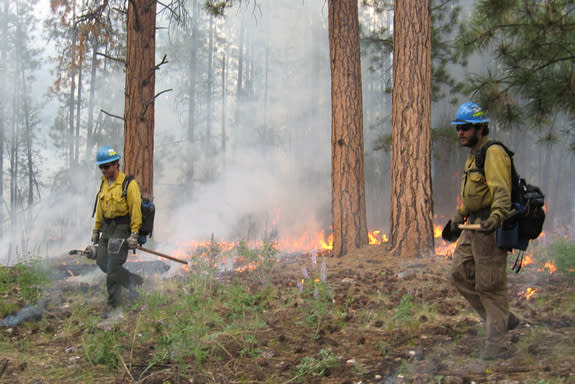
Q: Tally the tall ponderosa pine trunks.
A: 3